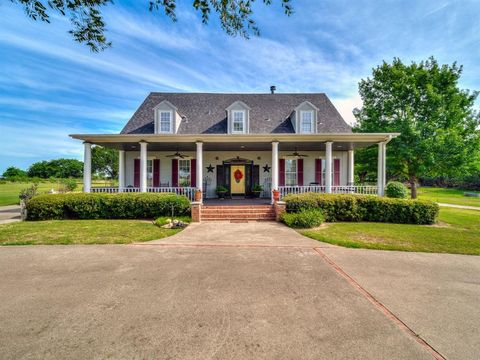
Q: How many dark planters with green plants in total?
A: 2